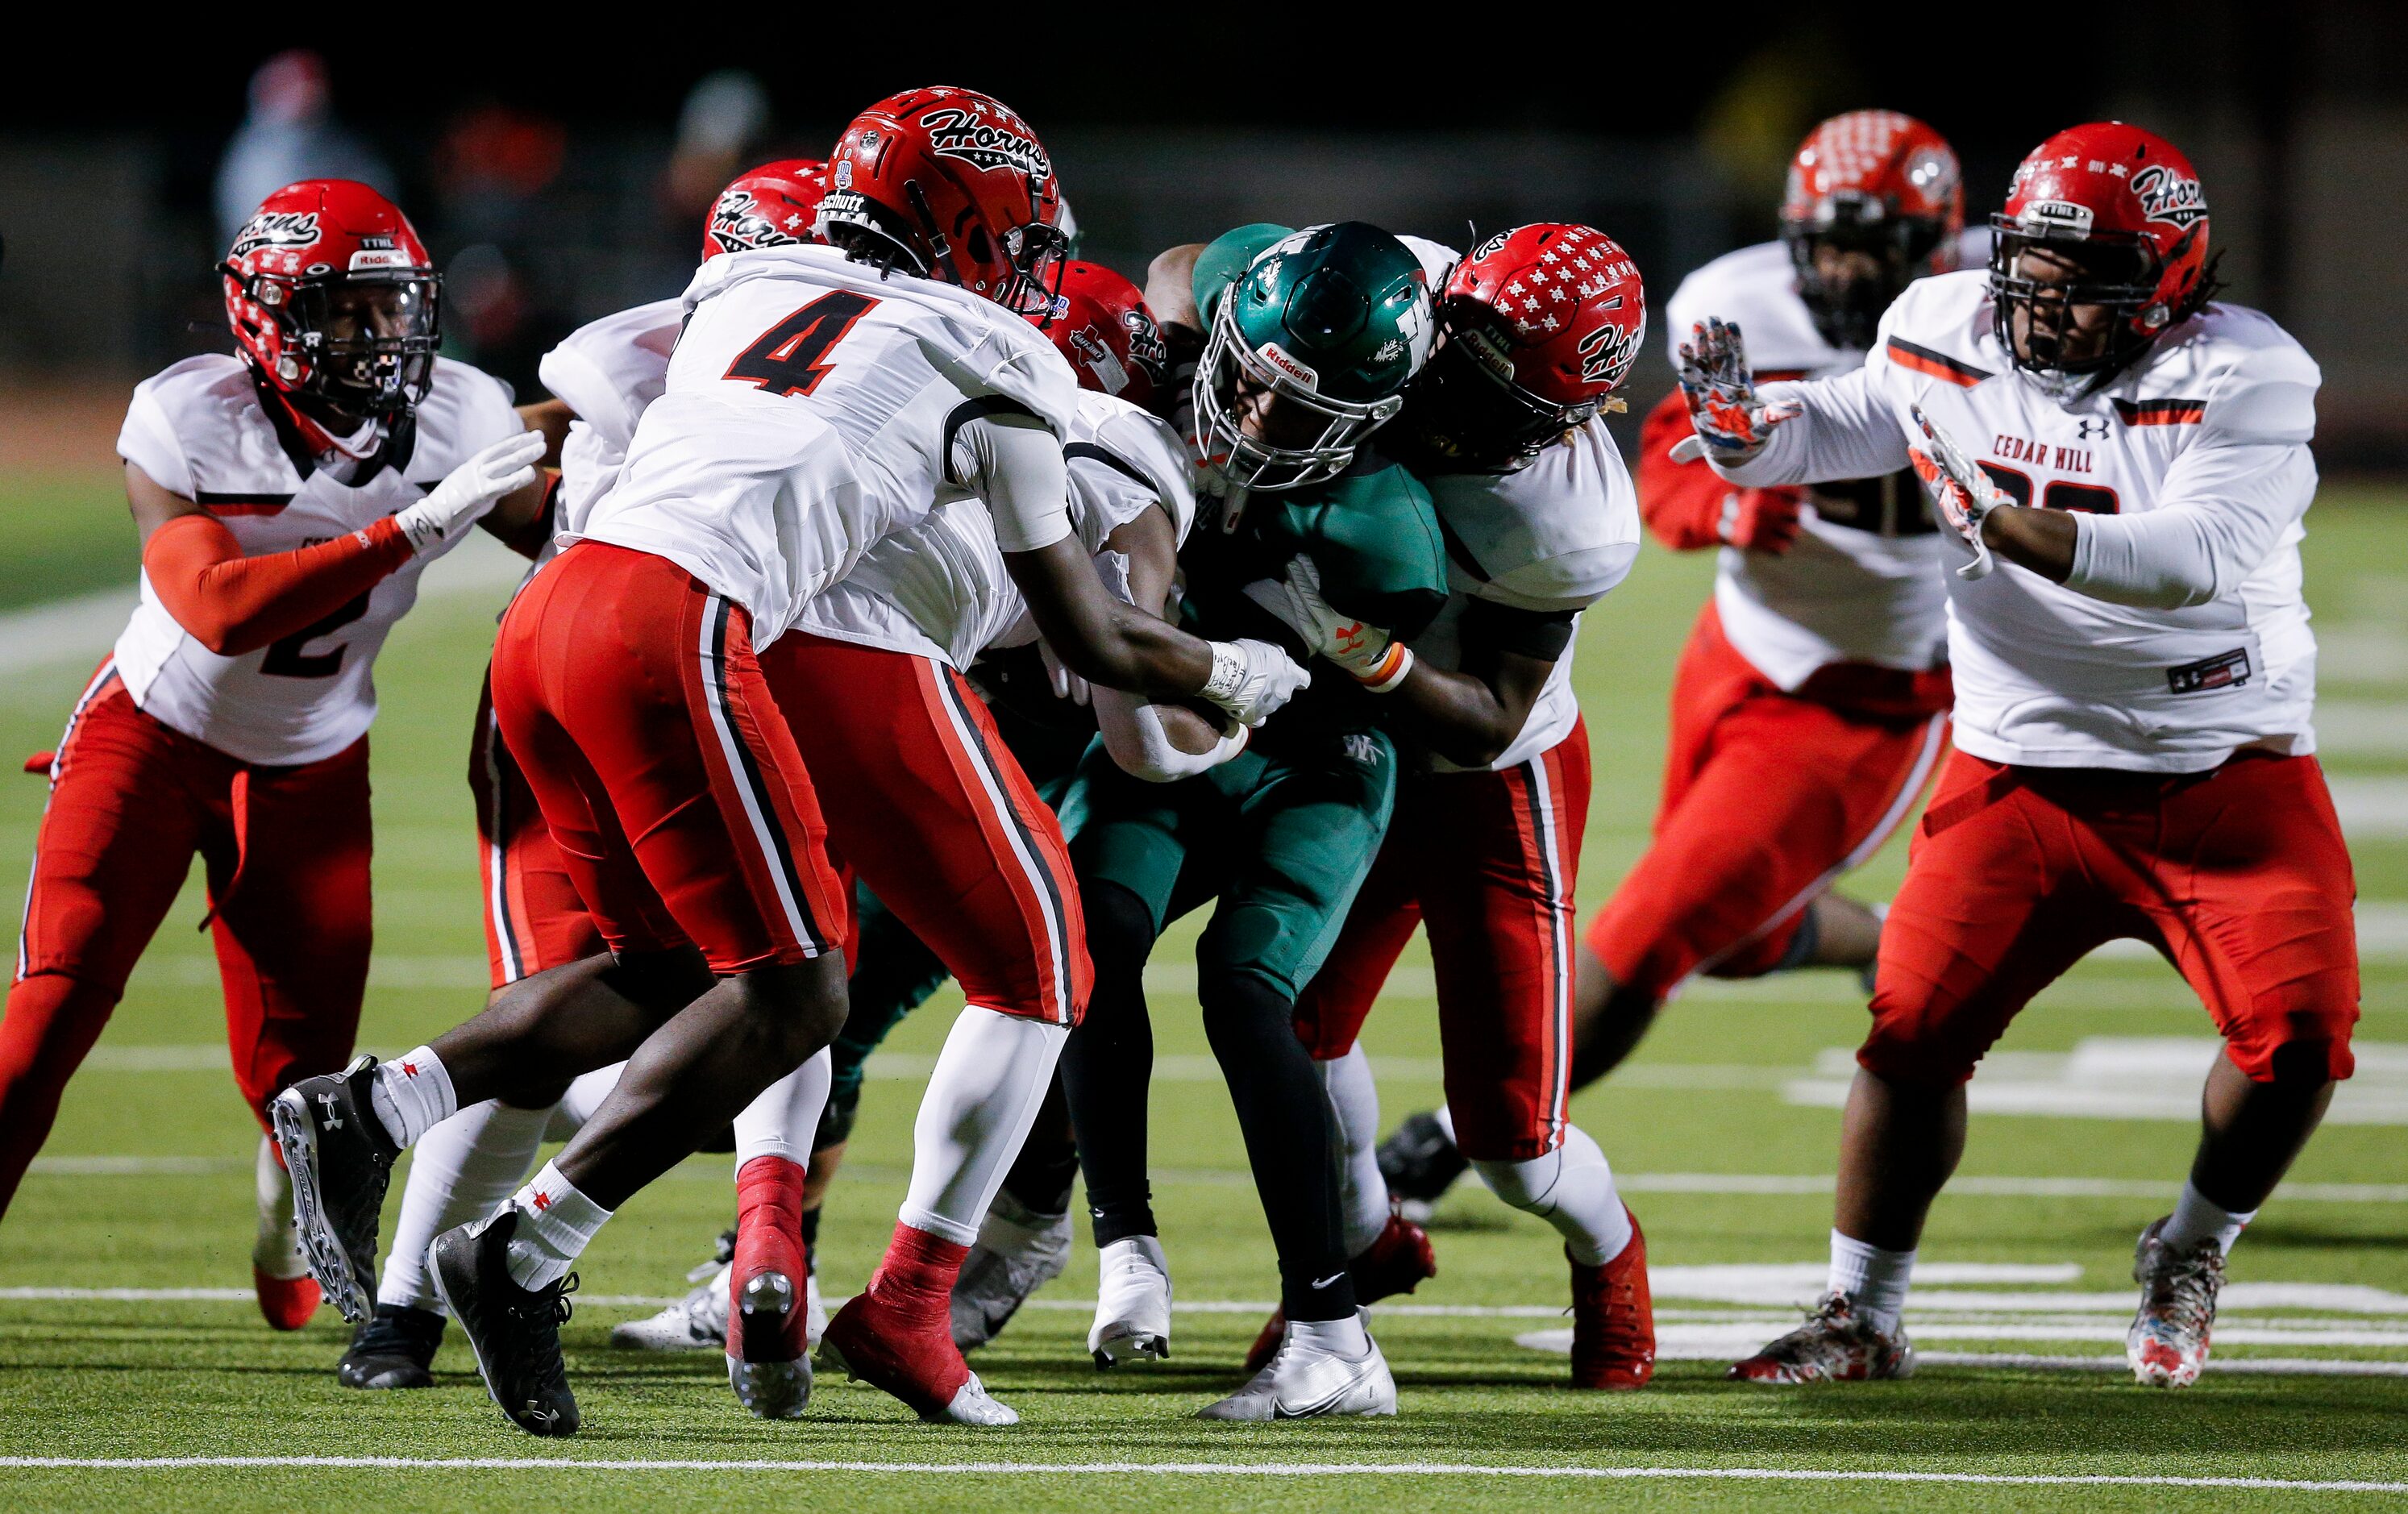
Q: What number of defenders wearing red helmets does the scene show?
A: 7